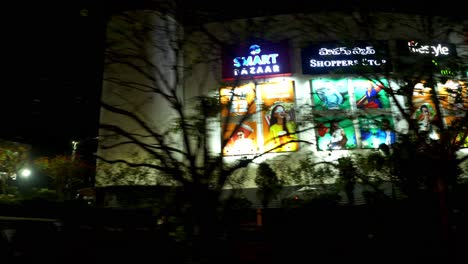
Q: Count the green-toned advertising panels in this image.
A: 4